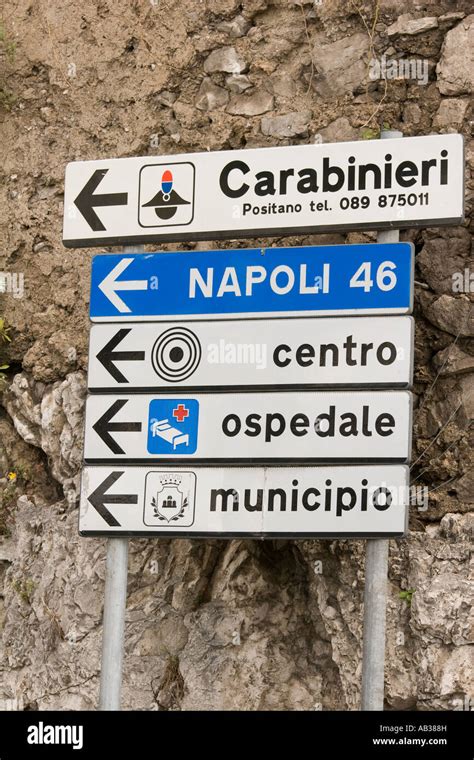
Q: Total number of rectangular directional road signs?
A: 5